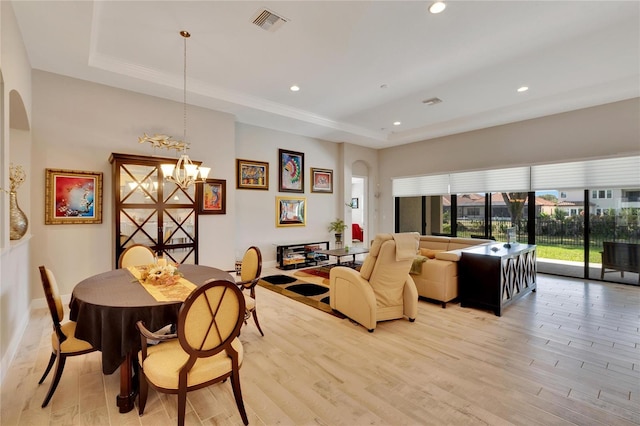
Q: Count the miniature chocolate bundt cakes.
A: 0